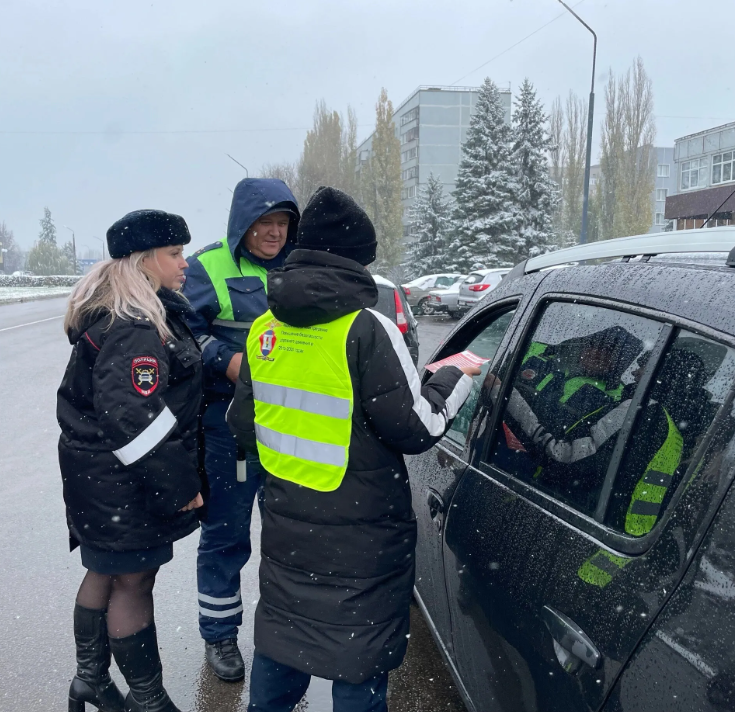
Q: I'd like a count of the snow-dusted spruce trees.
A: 3